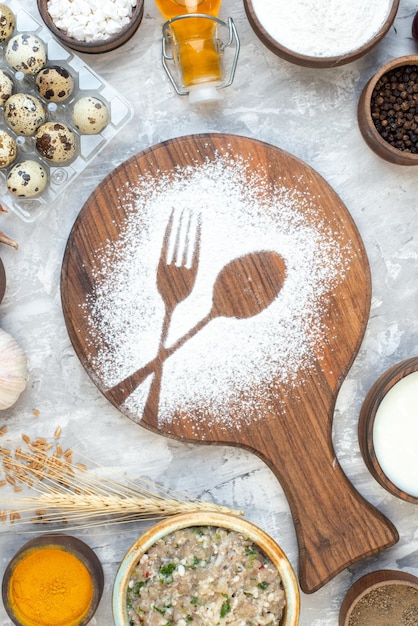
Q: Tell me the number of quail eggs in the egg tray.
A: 9